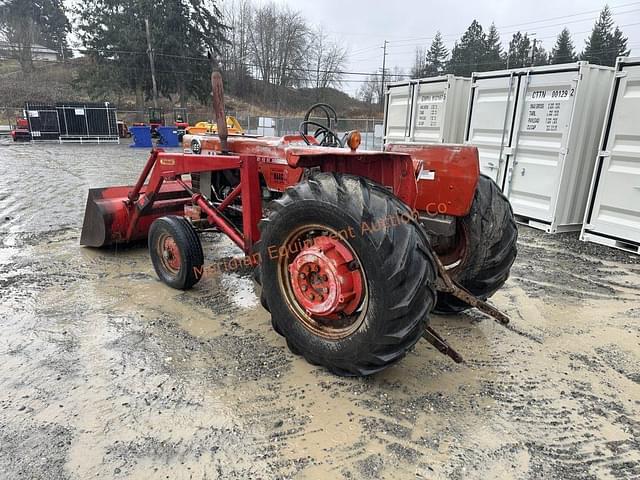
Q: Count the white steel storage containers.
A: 3